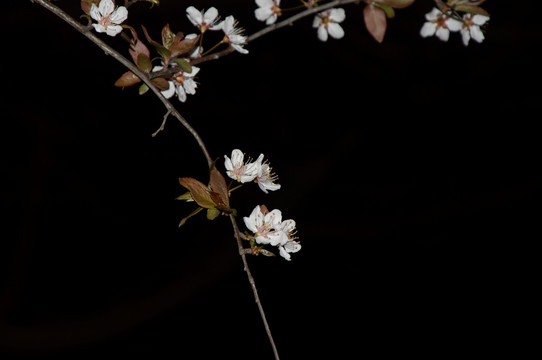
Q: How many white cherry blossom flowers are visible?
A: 12